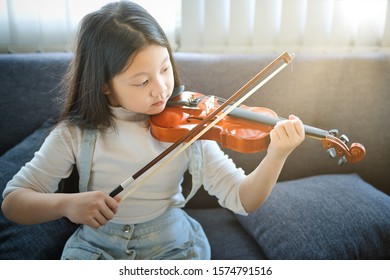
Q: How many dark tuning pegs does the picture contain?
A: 4